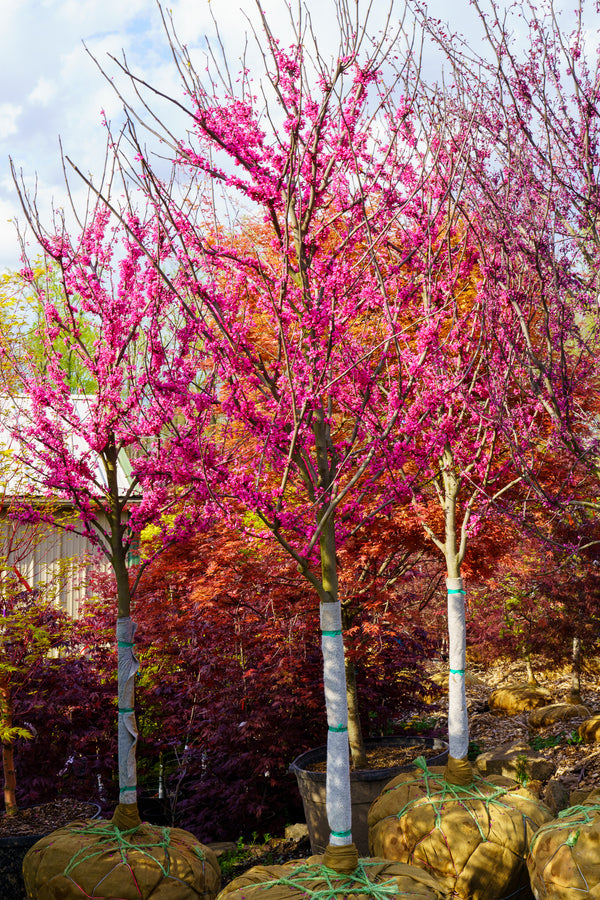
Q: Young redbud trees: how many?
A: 3